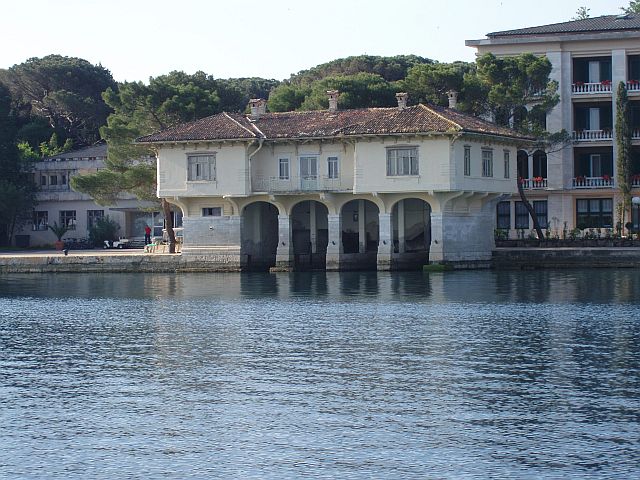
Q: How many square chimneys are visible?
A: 4